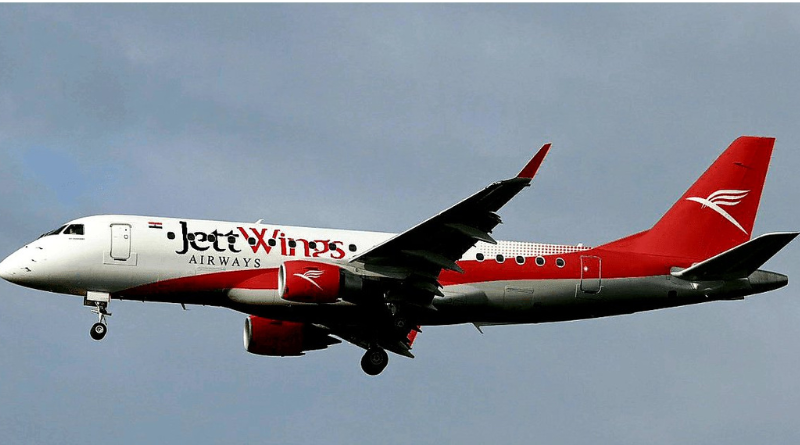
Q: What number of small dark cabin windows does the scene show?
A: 15